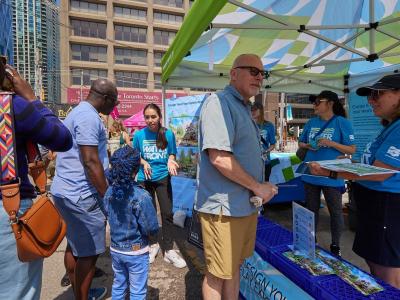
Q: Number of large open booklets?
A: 1